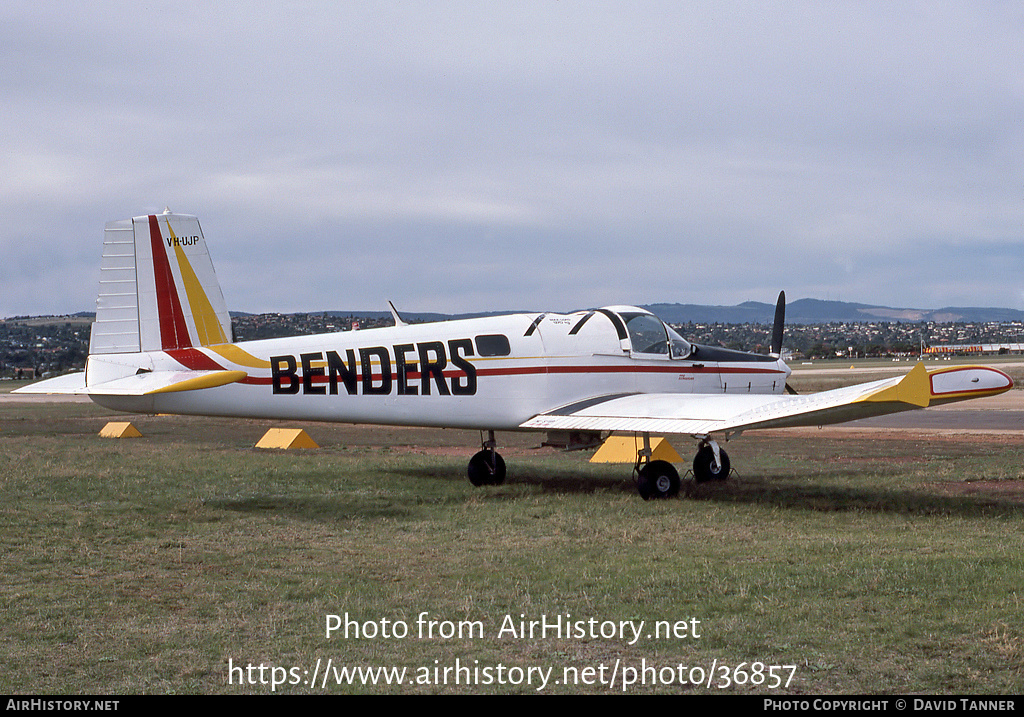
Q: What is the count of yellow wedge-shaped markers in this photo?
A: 3